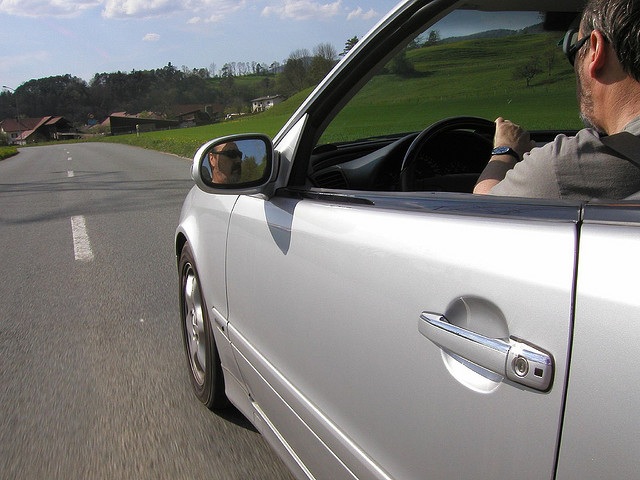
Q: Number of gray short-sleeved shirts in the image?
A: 1